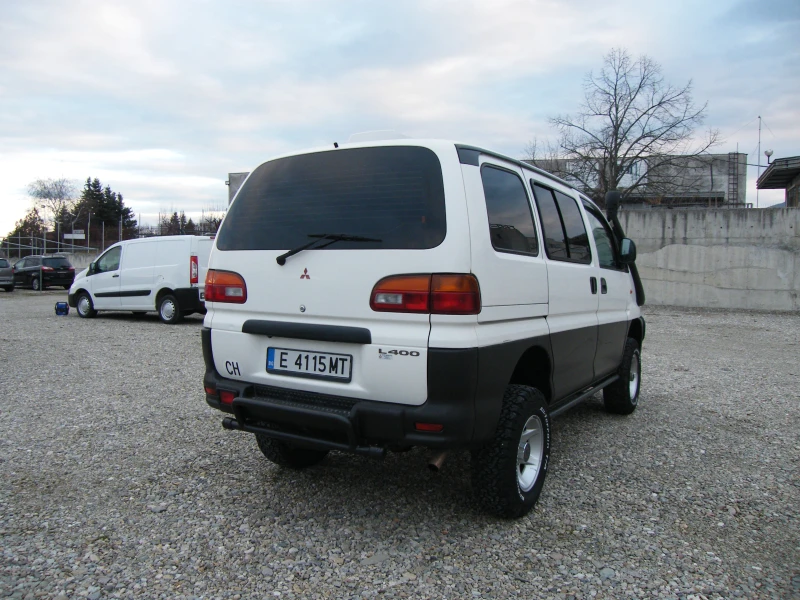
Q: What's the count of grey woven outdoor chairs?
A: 0